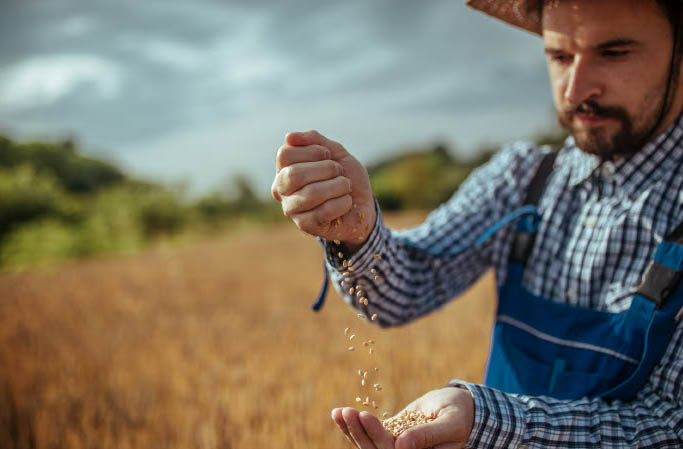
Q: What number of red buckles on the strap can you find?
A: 0